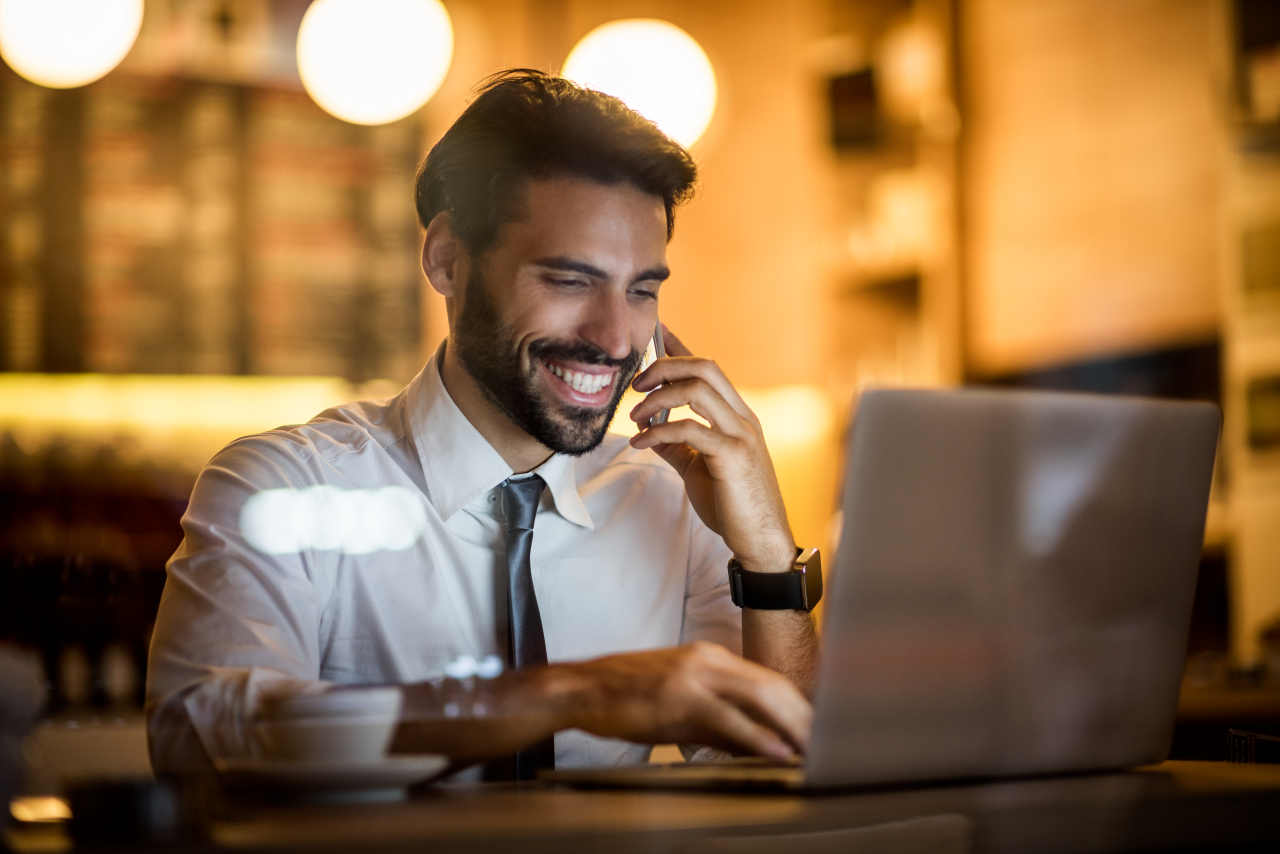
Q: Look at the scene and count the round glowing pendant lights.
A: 3